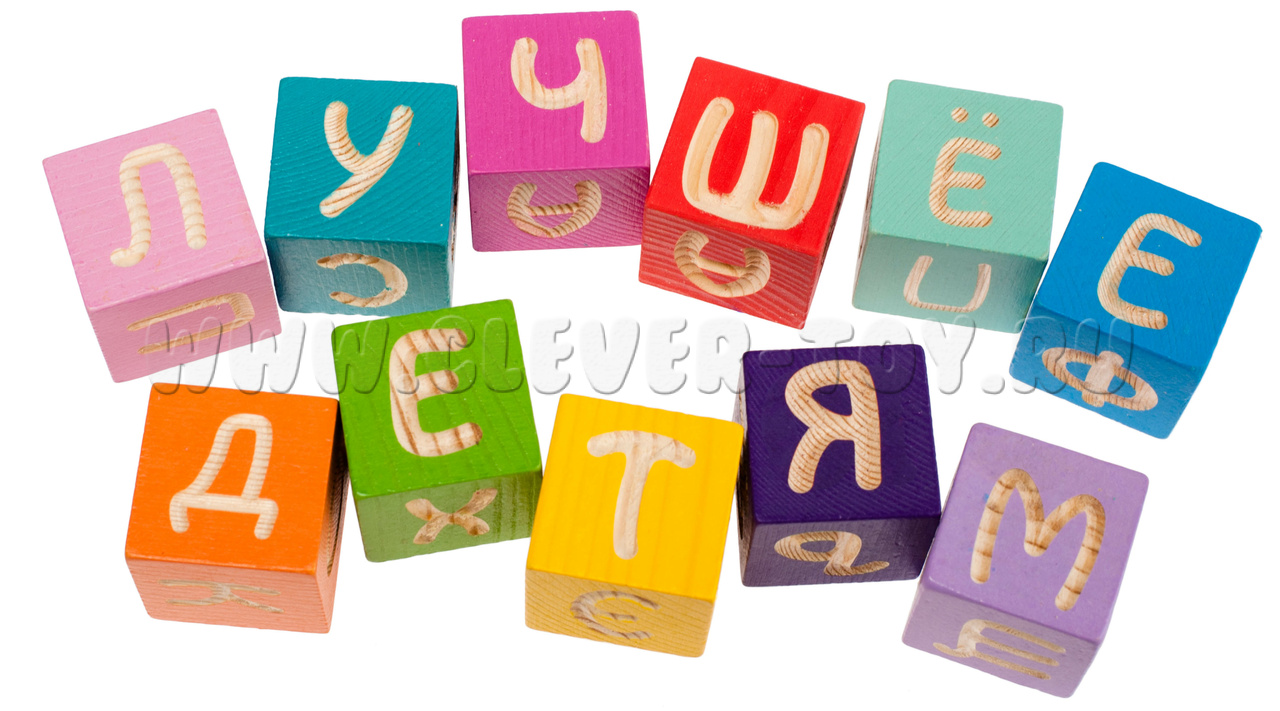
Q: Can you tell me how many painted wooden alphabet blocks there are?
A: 11